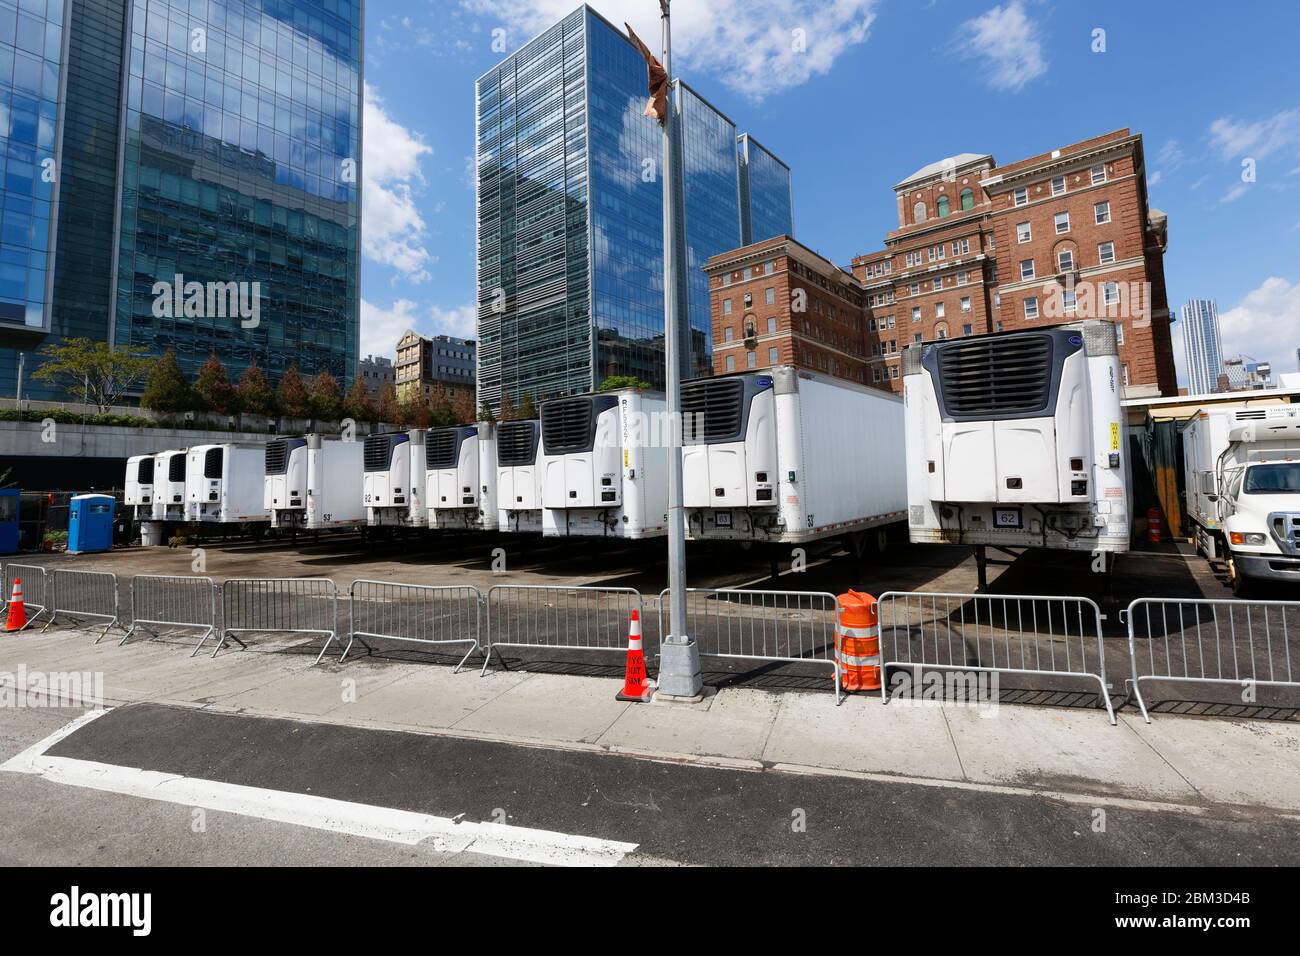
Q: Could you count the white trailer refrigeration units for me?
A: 10